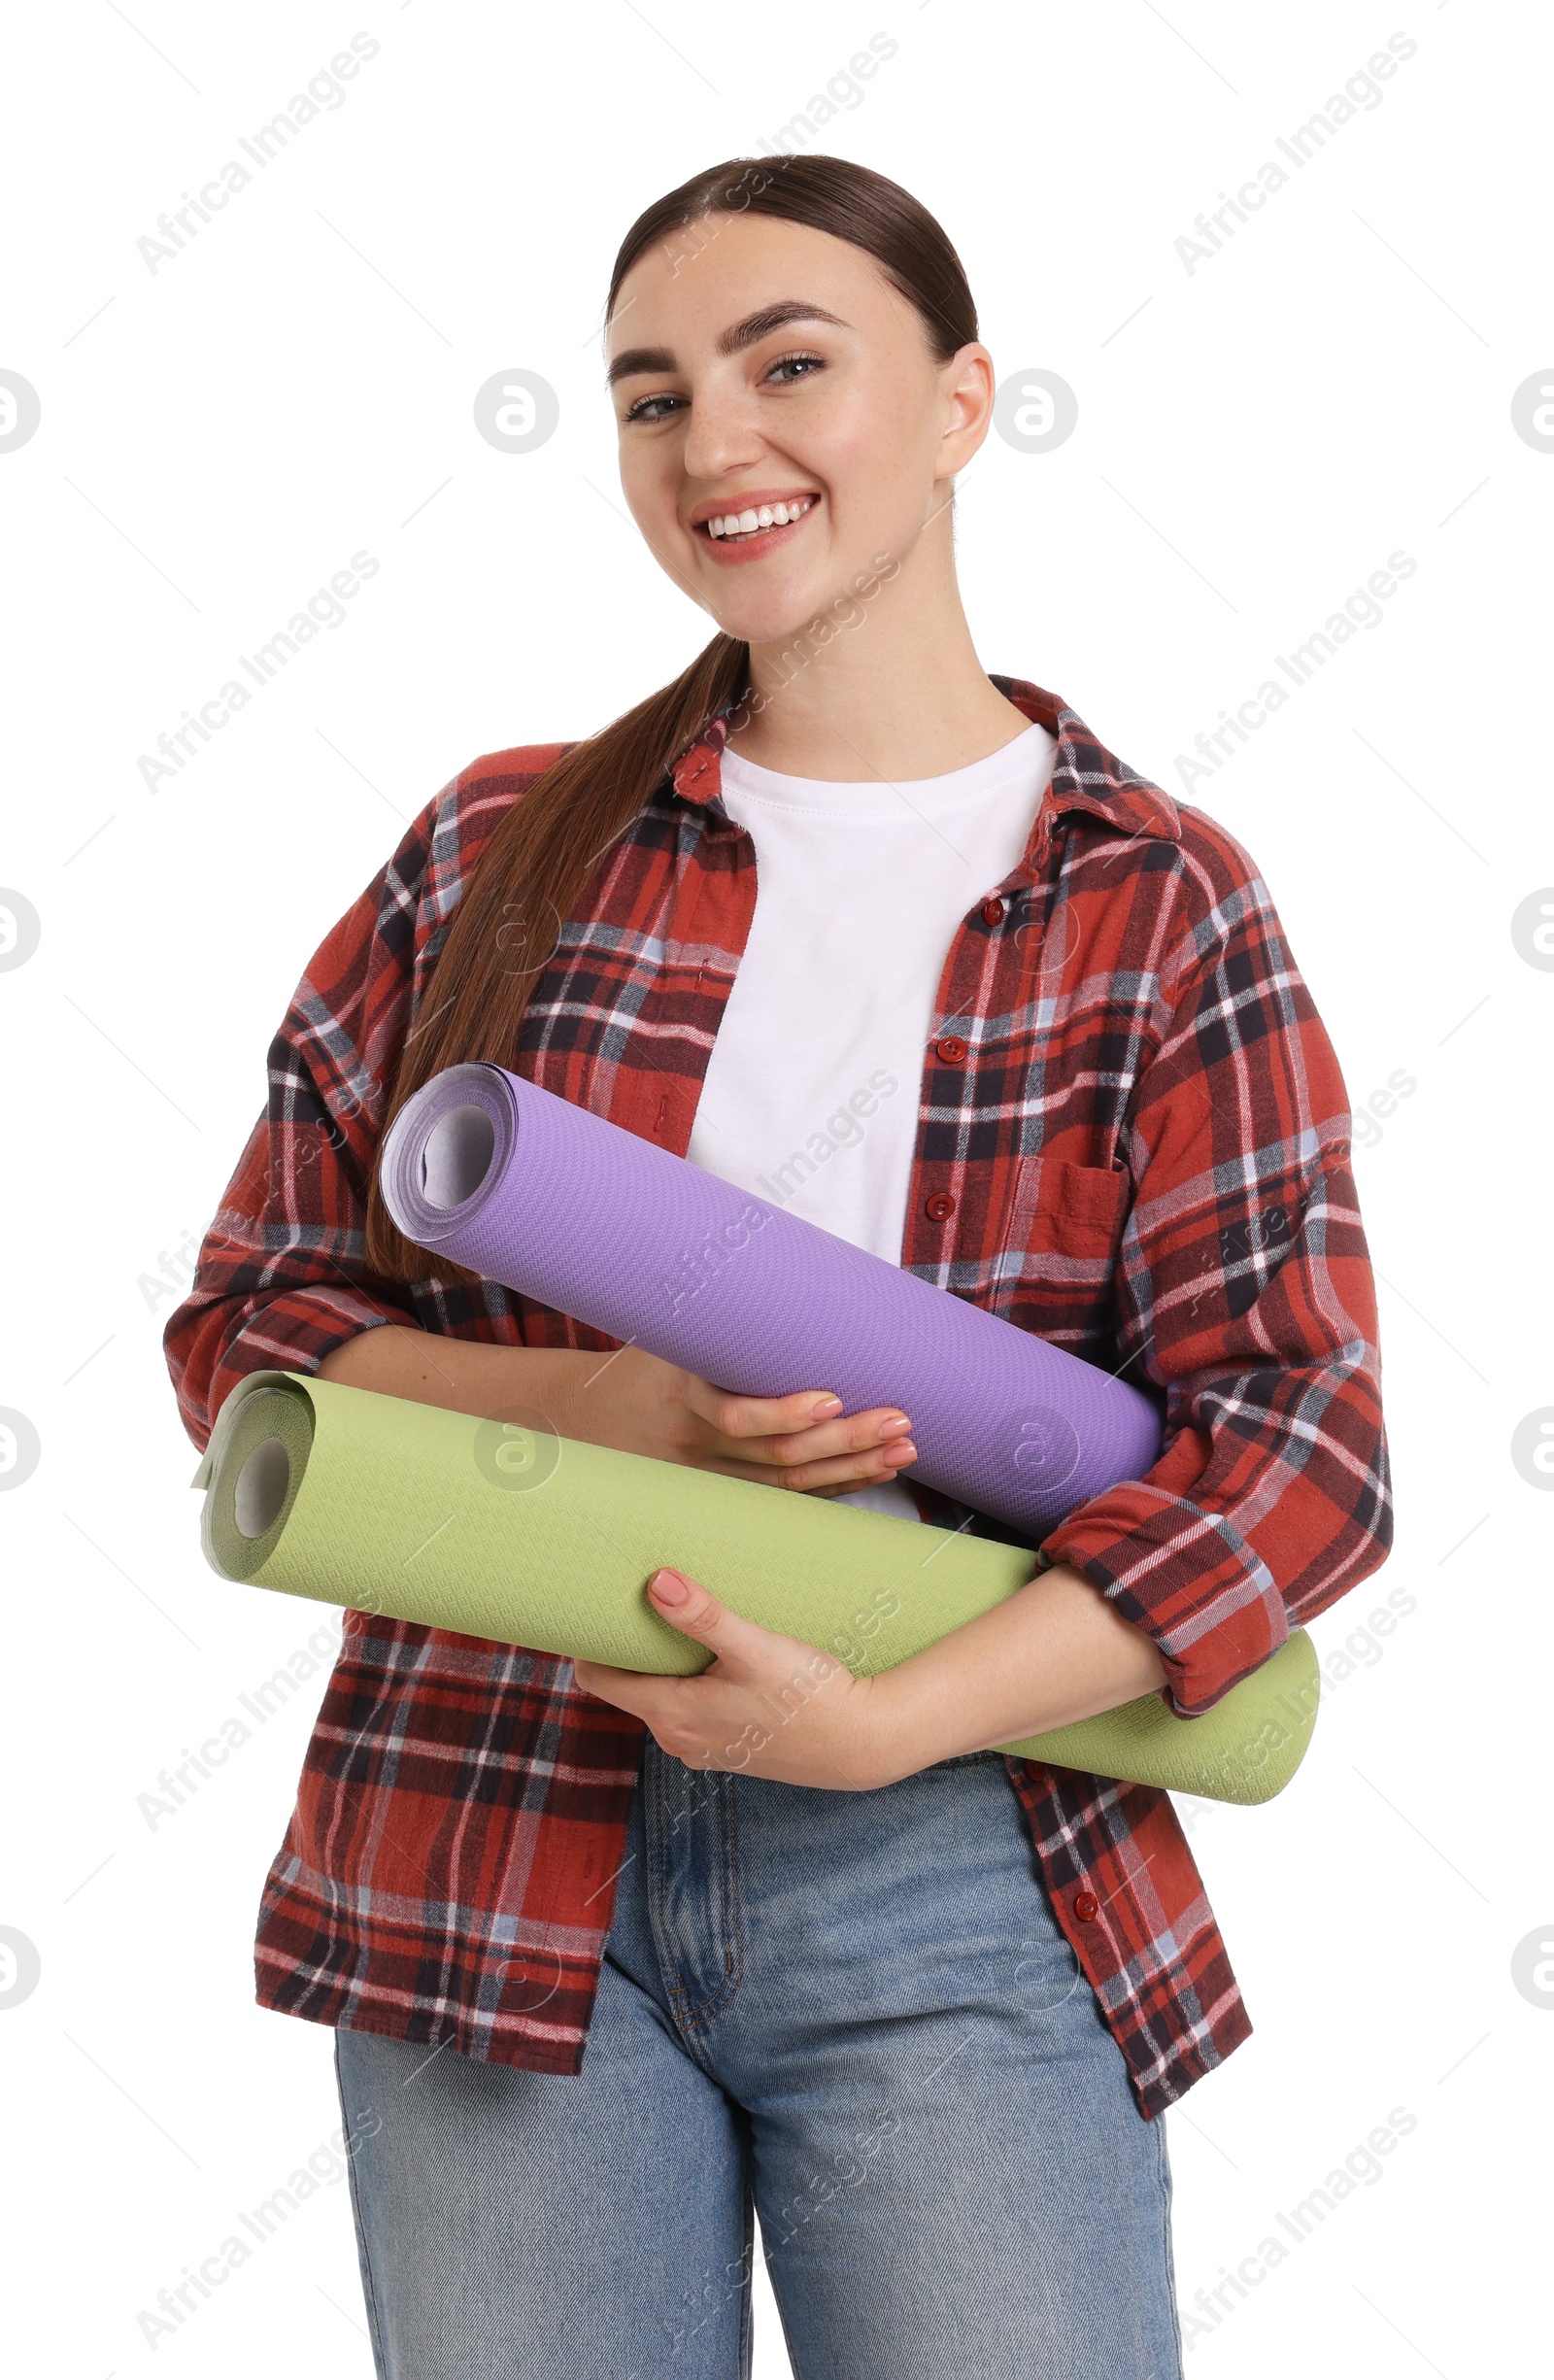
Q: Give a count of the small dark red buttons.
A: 5